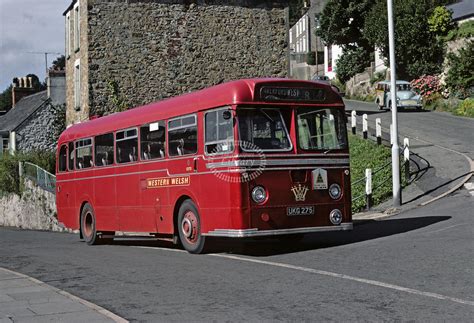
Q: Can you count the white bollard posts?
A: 6